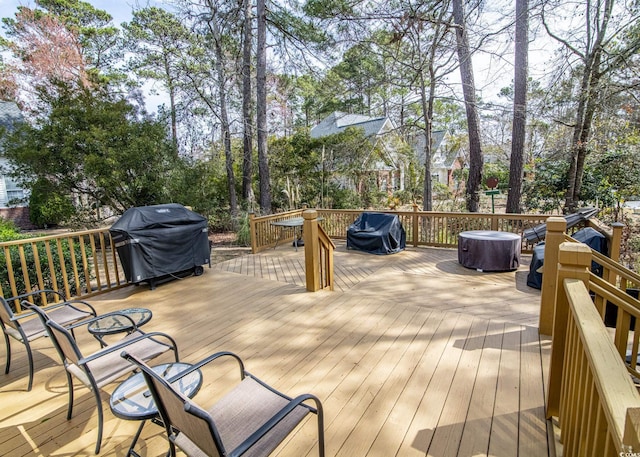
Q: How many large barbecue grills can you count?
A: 1